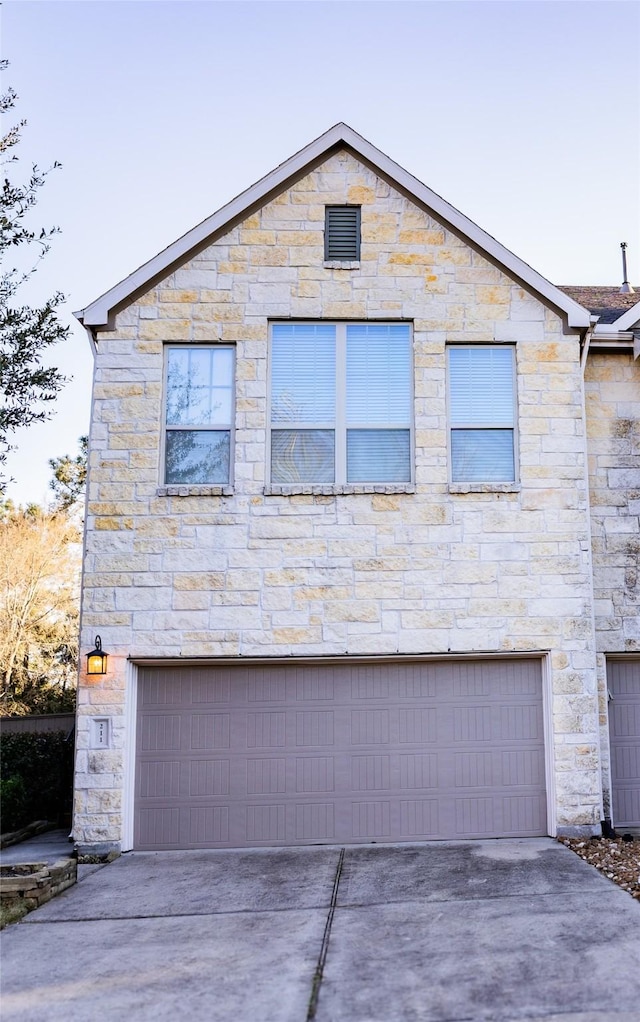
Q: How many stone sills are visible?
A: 4